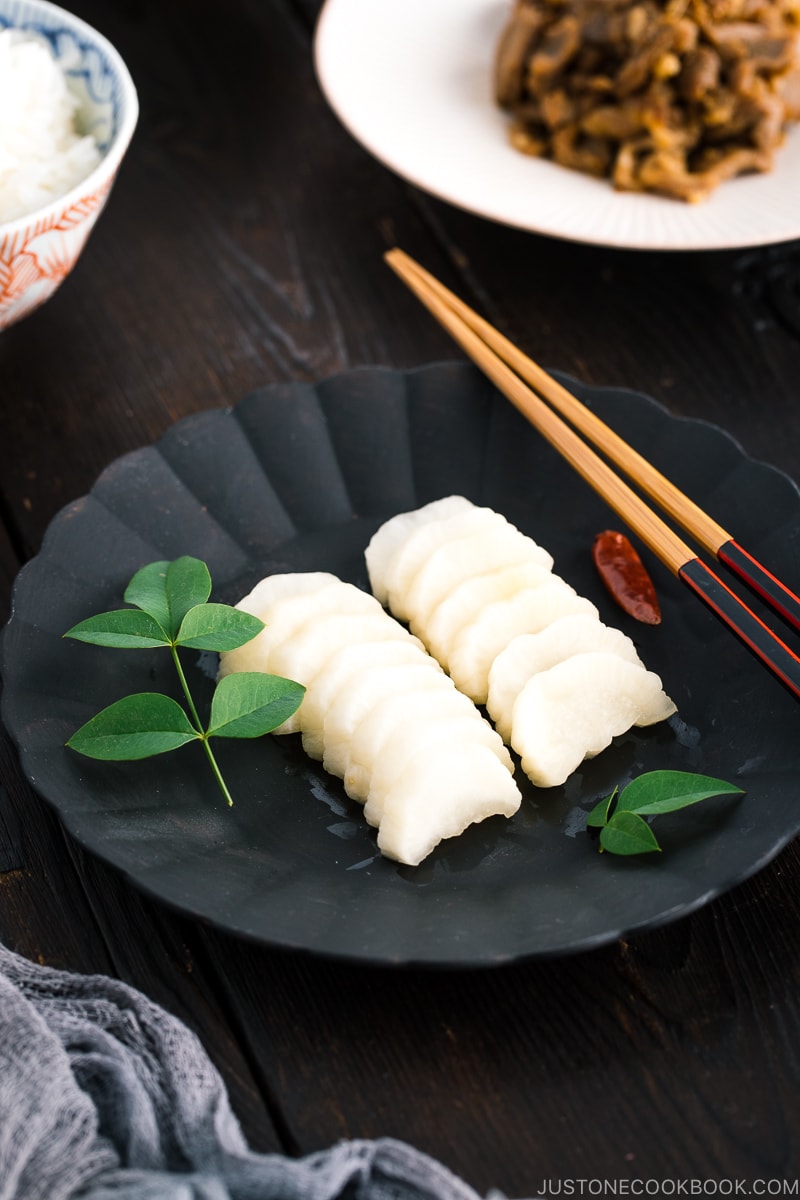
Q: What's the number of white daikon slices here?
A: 15